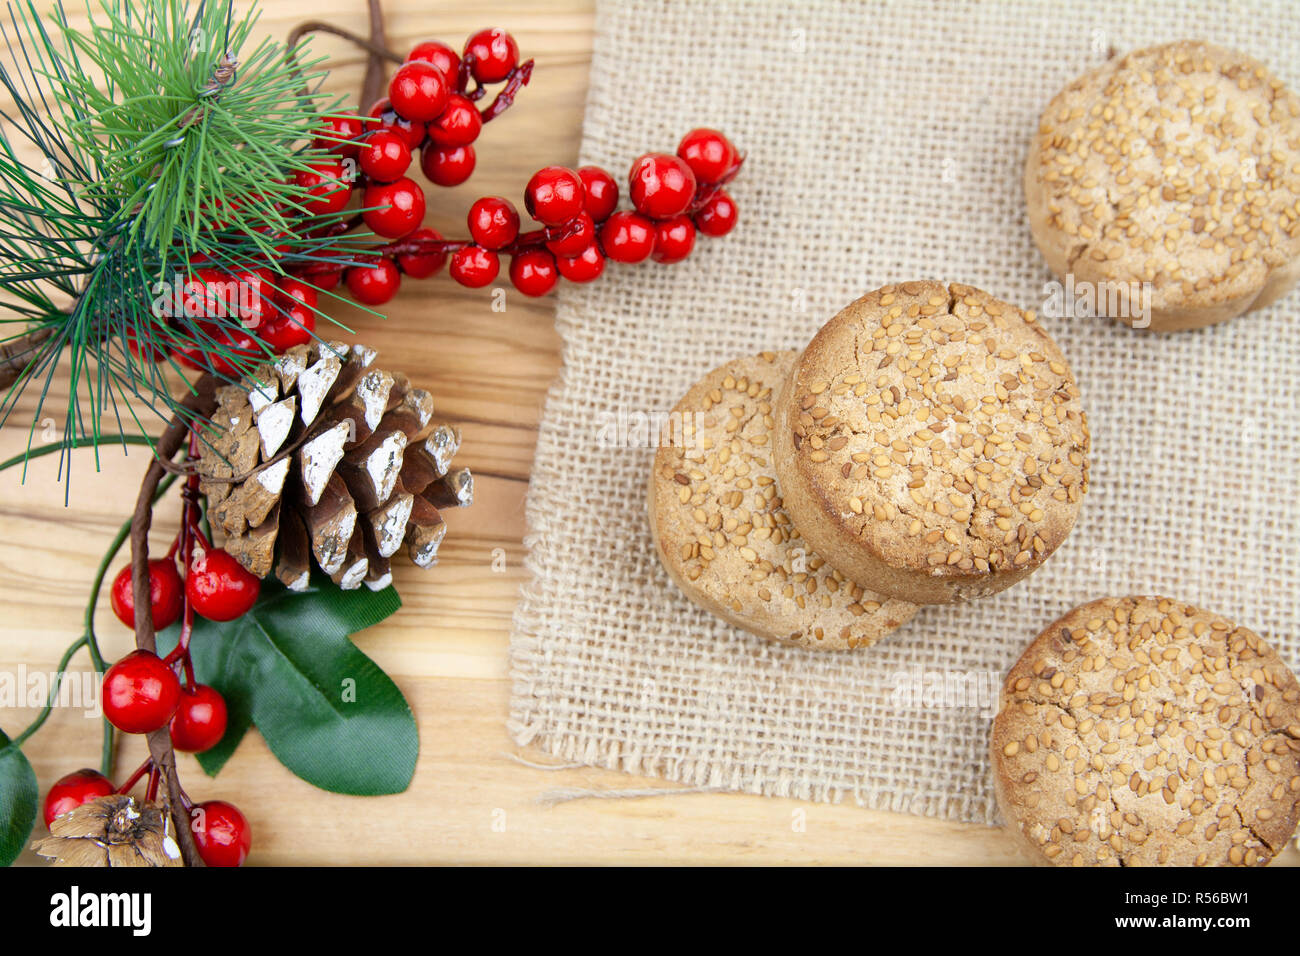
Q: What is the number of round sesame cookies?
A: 4